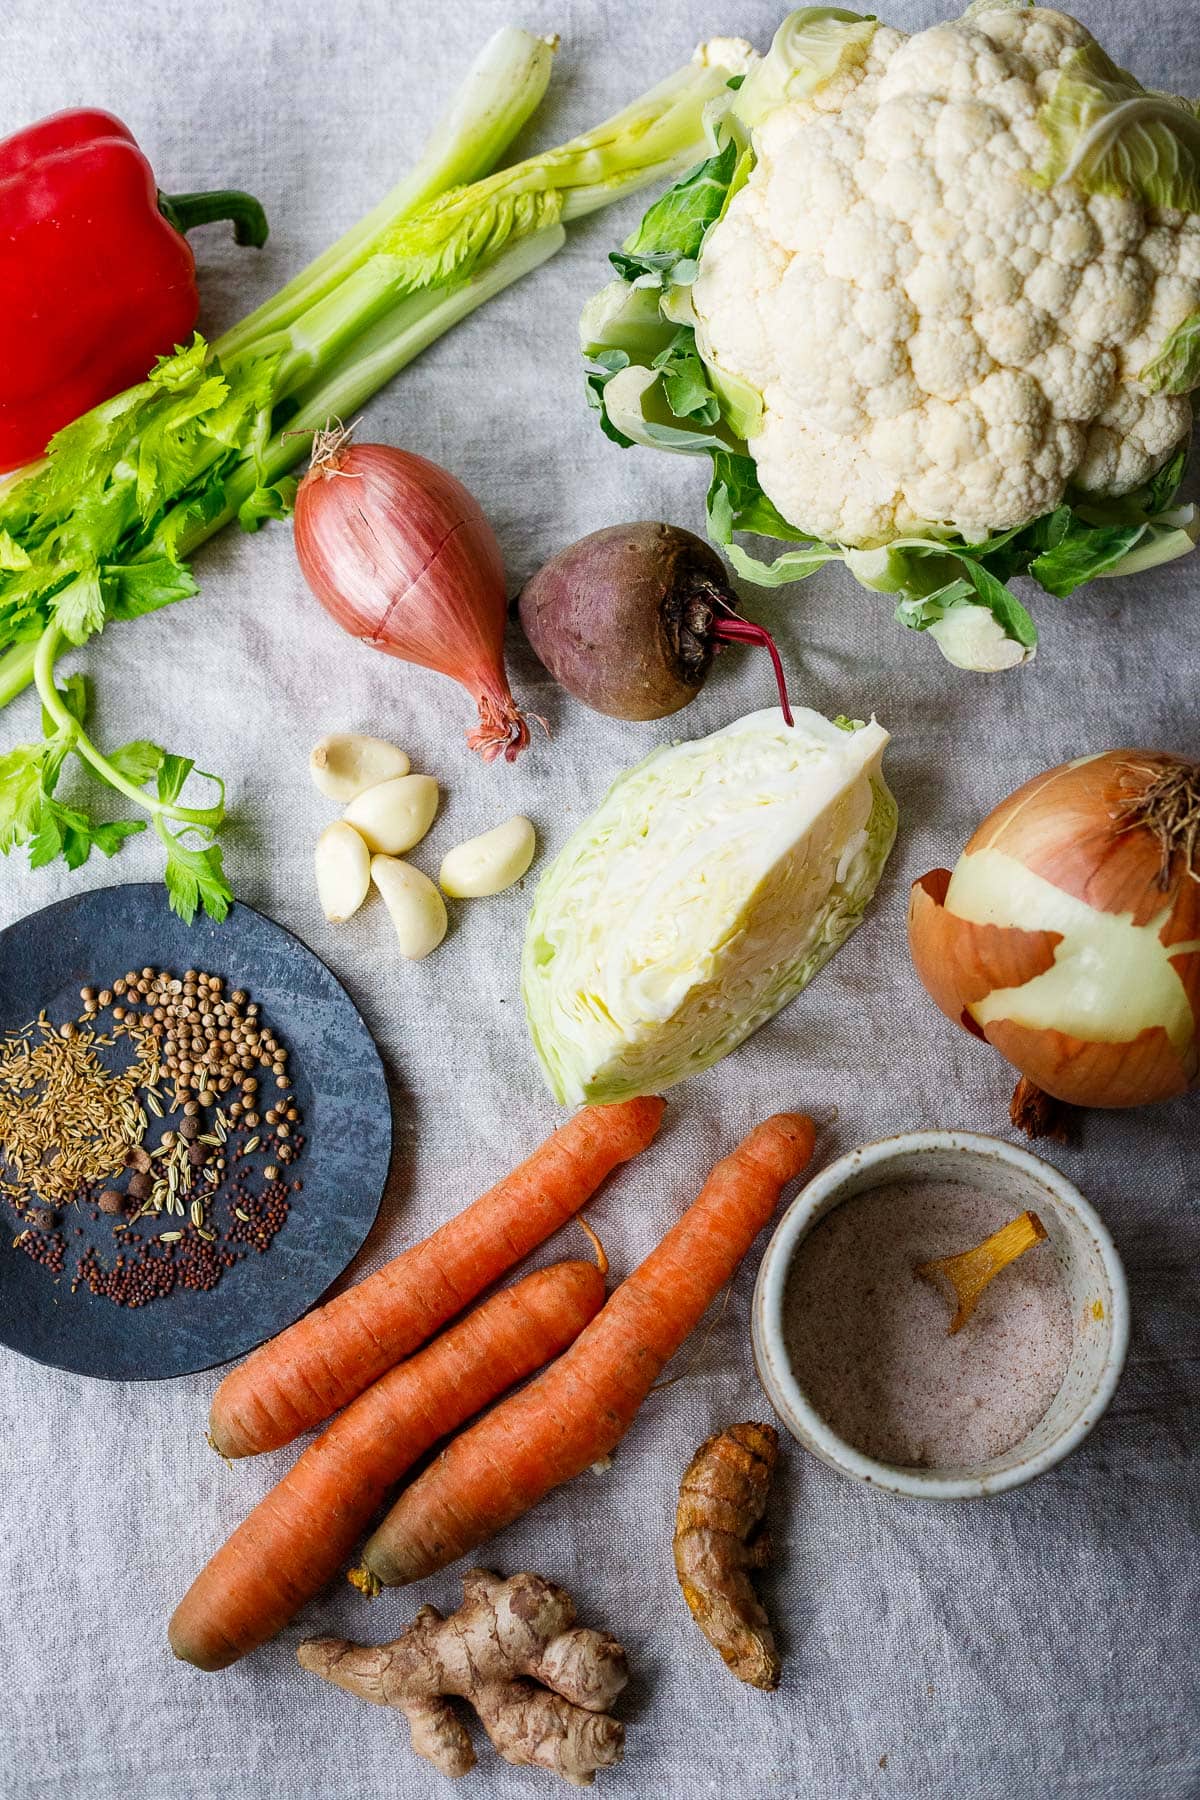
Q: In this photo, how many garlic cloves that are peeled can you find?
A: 5